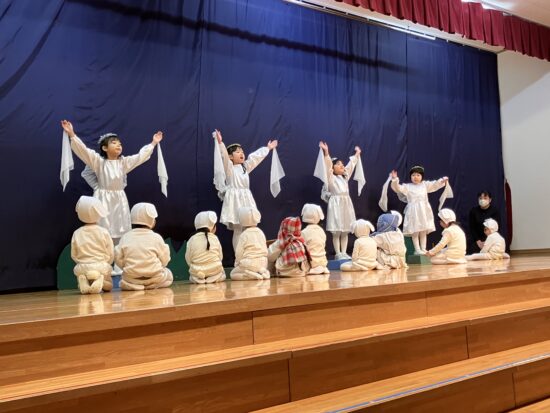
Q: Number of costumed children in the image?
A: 15